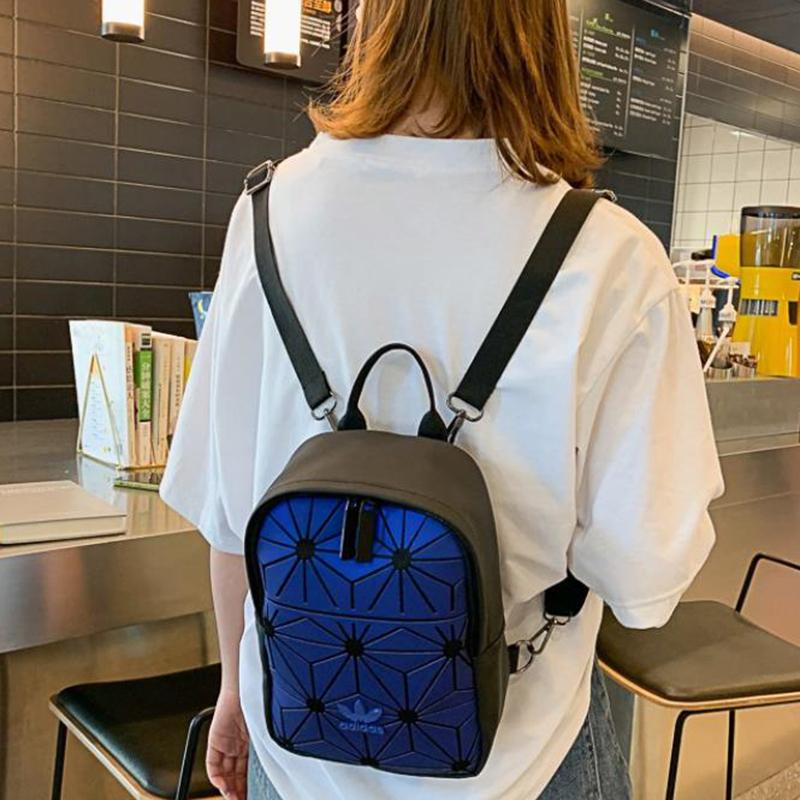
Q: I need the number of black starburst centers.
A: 10